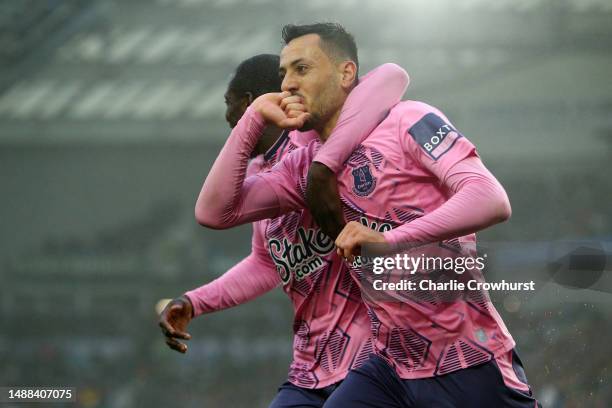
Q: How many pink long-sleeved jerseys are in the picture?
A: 2